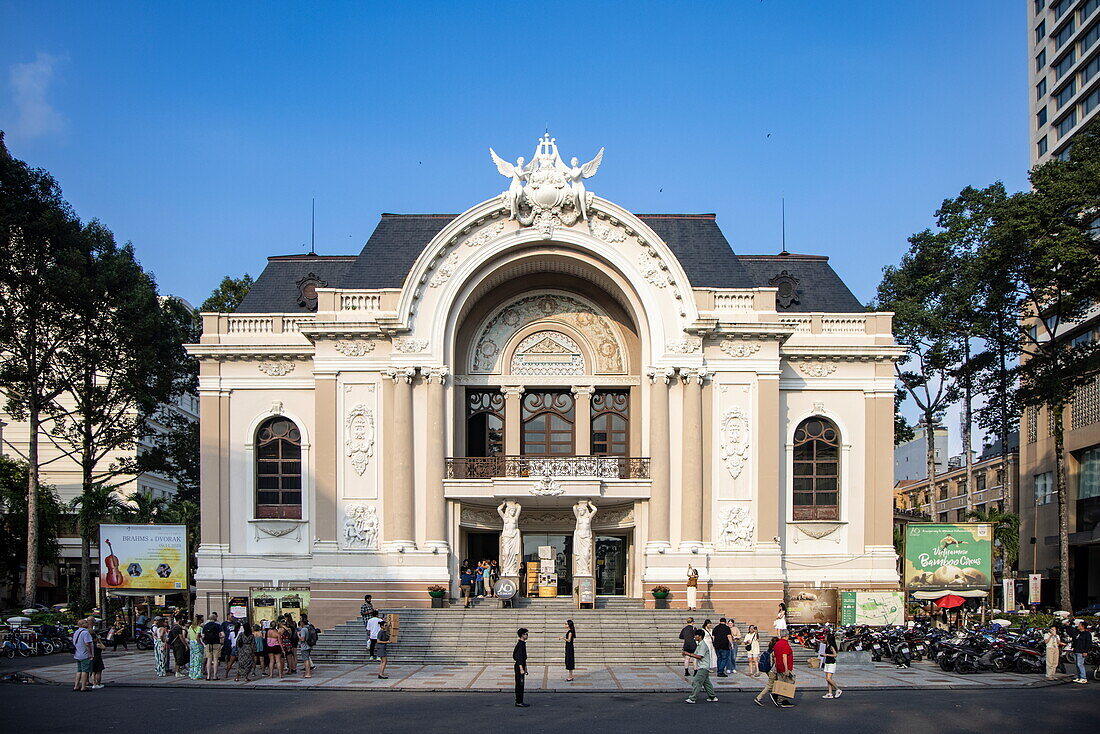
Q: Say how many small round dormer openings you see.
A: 2